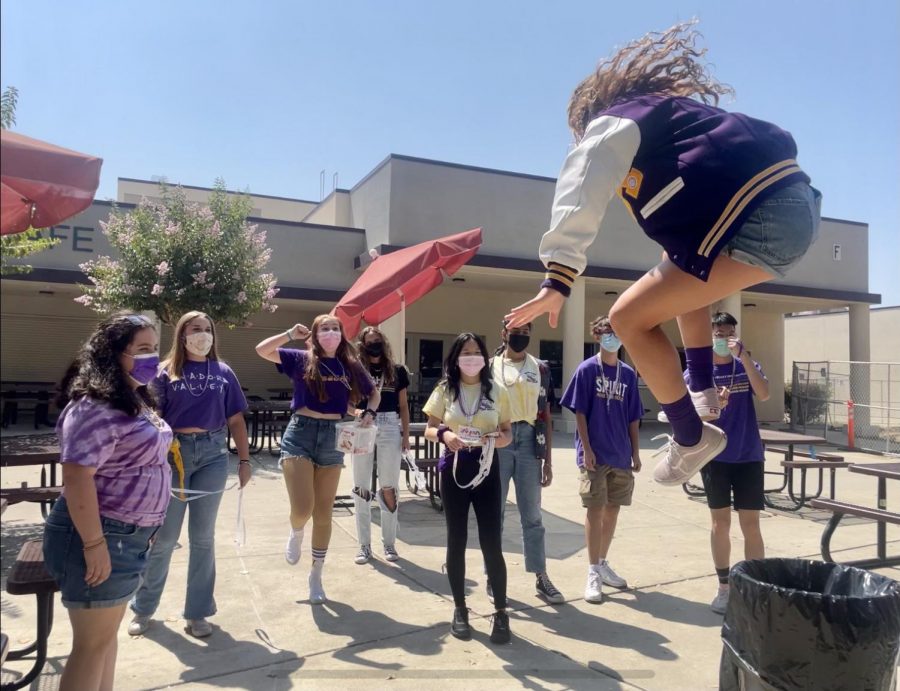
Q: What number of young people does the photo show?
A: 9